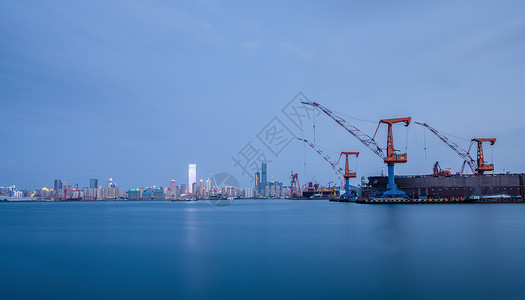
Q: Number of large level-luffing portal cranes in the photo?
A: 3